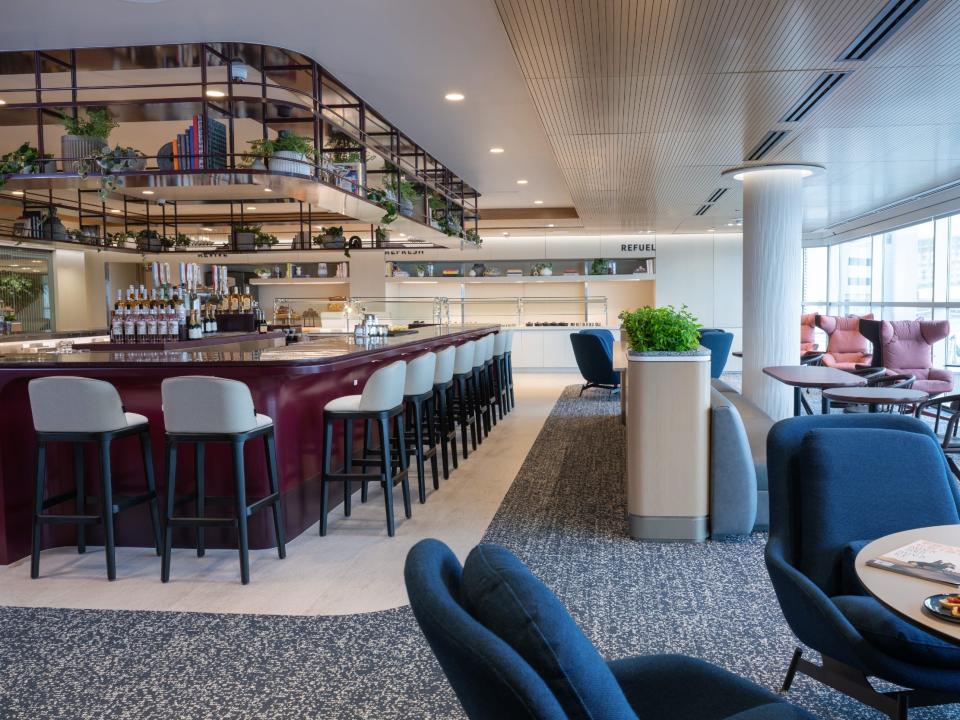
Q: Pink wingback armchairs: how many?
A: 3